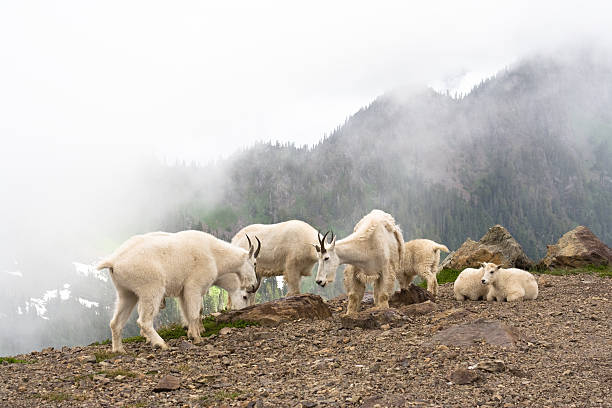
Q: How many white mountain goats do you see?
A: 7